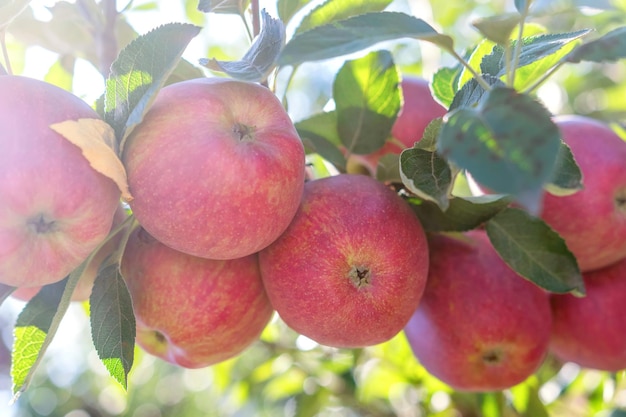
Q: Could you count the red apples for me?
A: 9